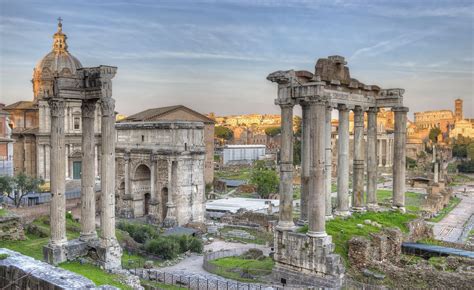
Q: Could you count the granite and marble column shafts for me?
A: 11